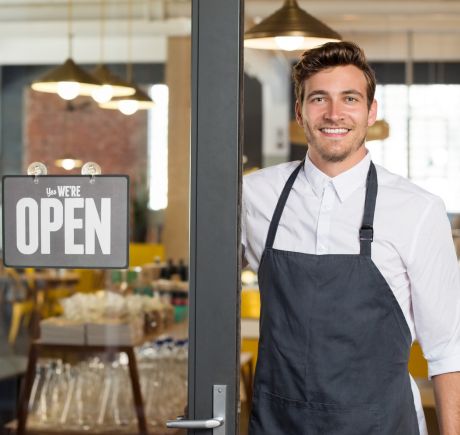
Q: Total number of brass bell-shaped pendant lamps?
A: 4